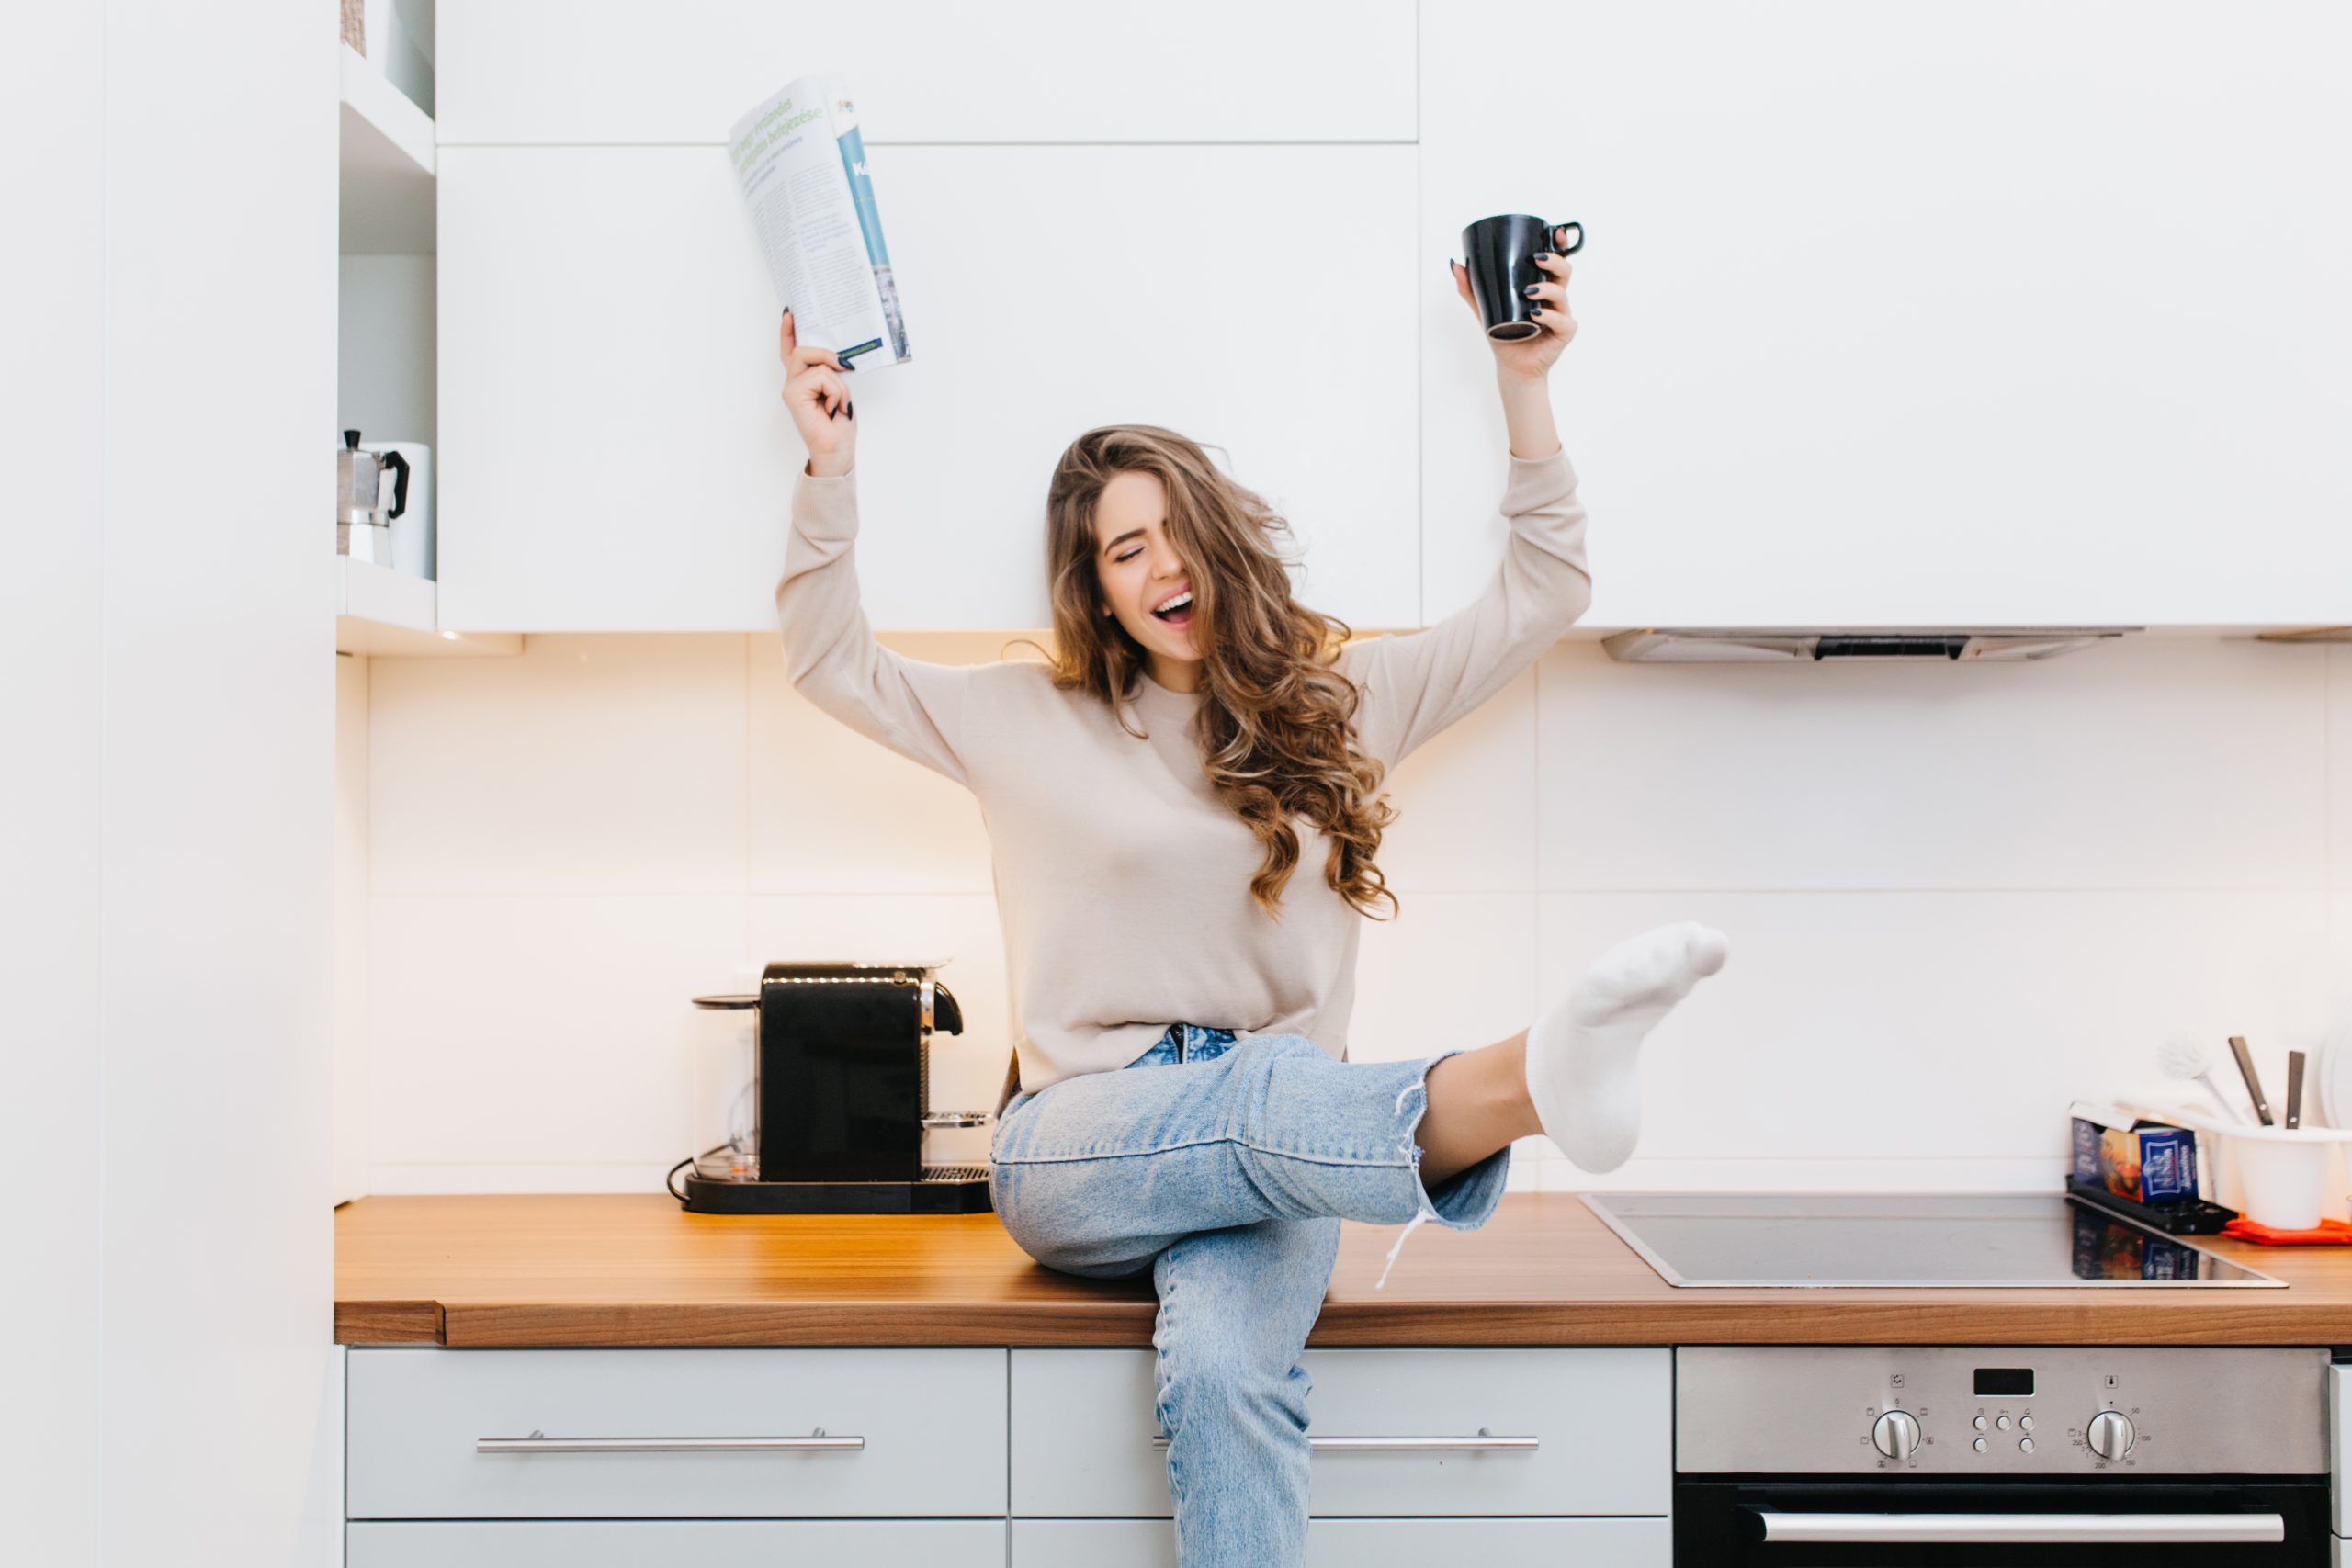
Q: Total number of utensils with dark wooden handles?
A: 2